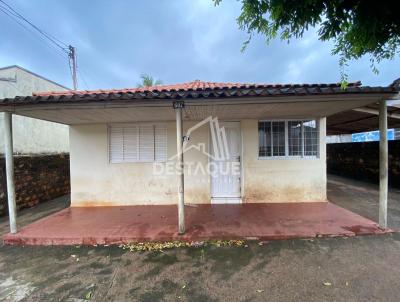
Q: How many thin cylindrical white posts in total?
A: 3